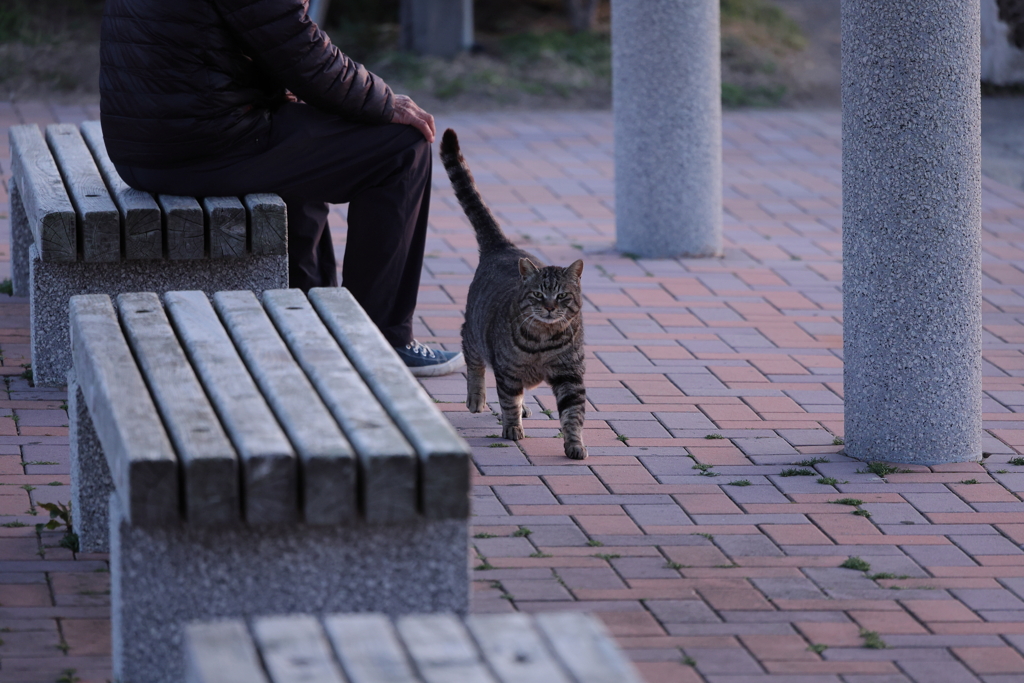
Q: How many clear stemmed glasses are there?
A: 0